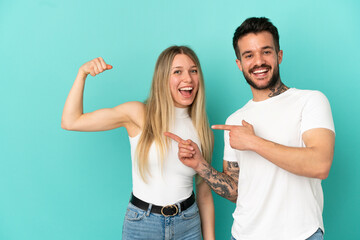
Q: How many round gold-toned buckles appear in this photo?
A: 1